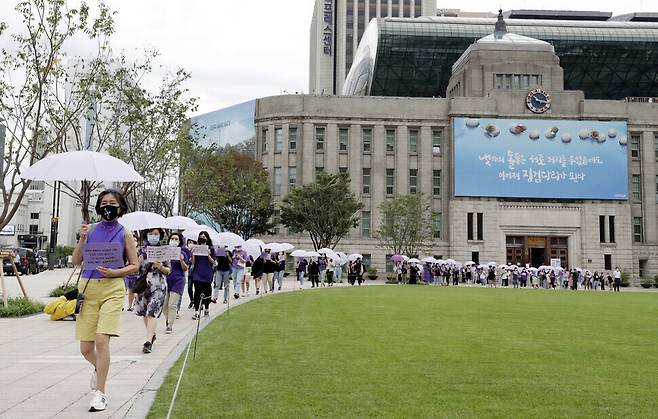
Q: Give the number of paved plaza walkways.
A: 1